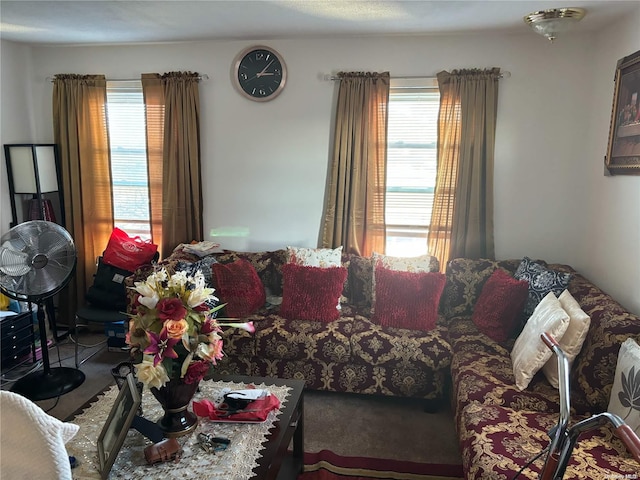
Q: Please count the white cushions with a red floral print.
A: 2